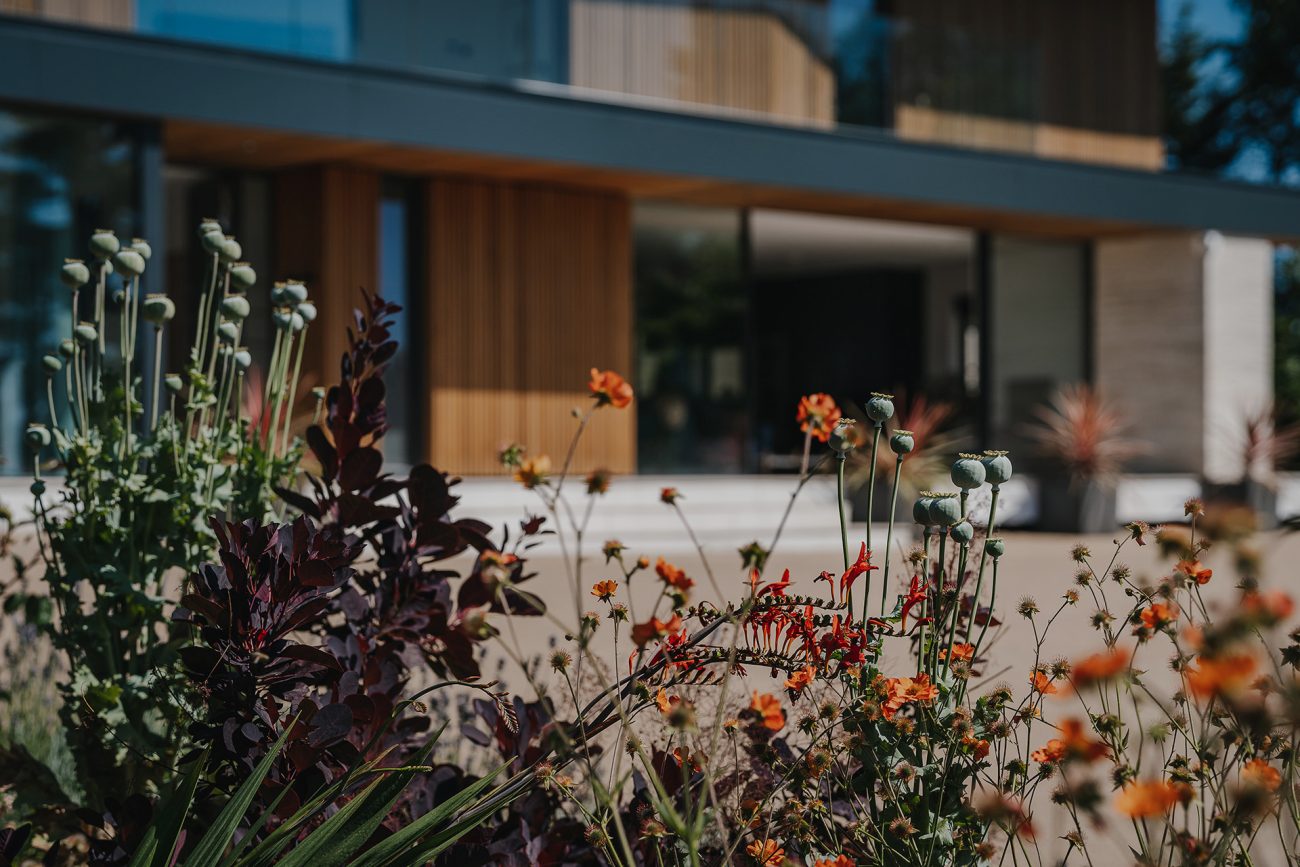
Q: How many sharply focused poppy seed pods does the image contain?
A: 9